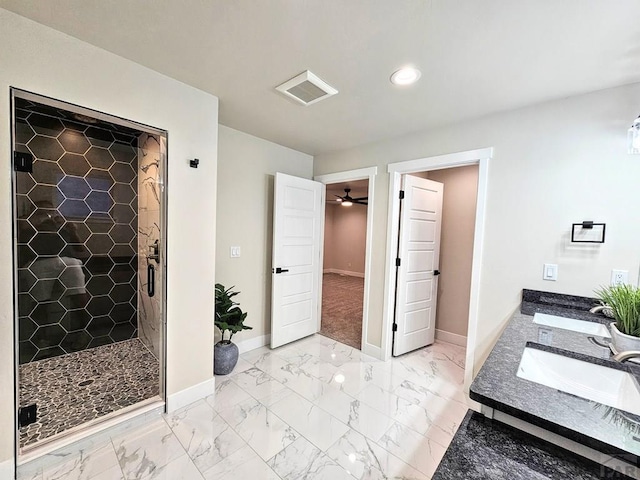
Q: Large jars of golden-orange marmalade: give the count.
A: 0